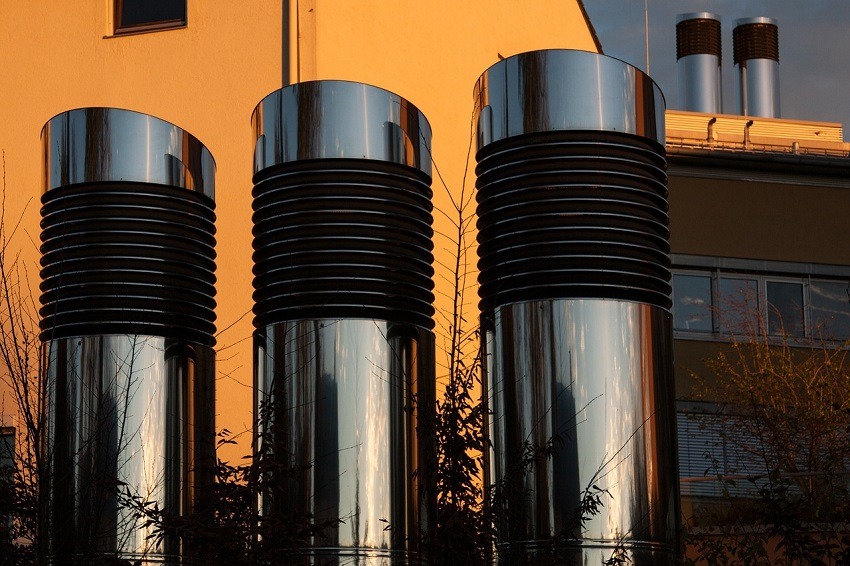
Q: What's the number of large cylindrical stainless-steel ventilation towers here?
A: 3